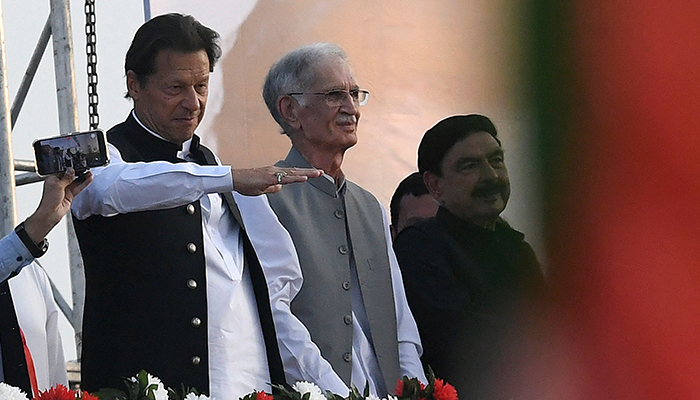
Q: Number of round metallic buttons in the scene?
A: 5